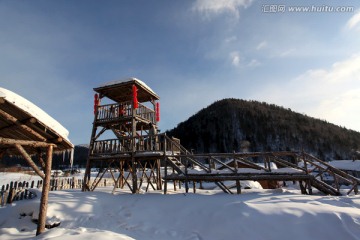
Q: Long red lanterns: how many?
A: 3